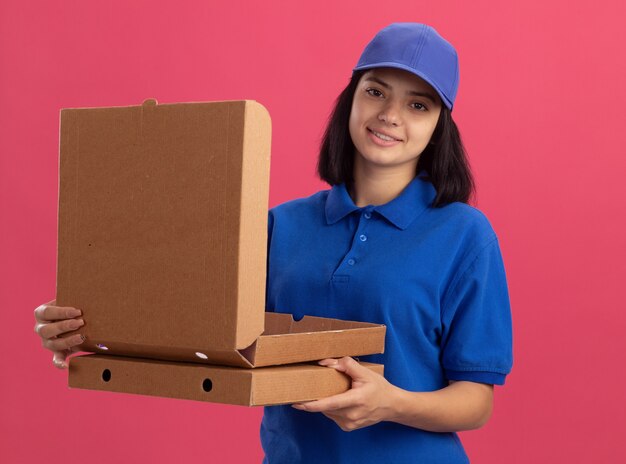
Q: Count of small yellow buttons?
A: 0